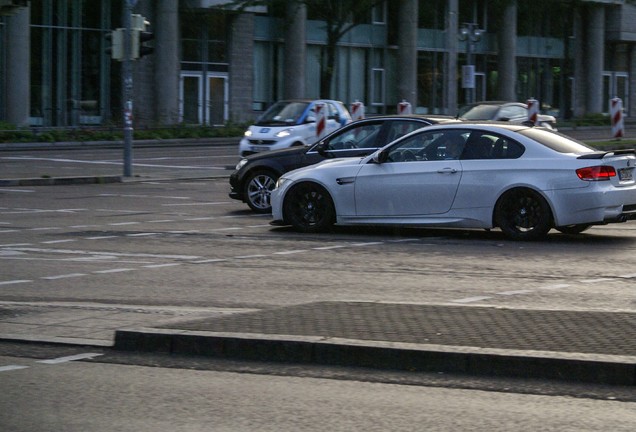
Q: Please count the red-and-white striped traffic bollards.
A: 5